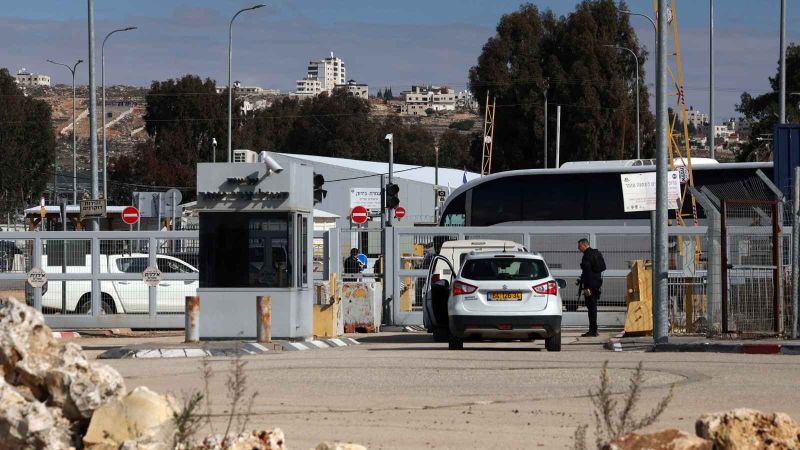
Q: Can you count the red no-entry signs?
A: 3